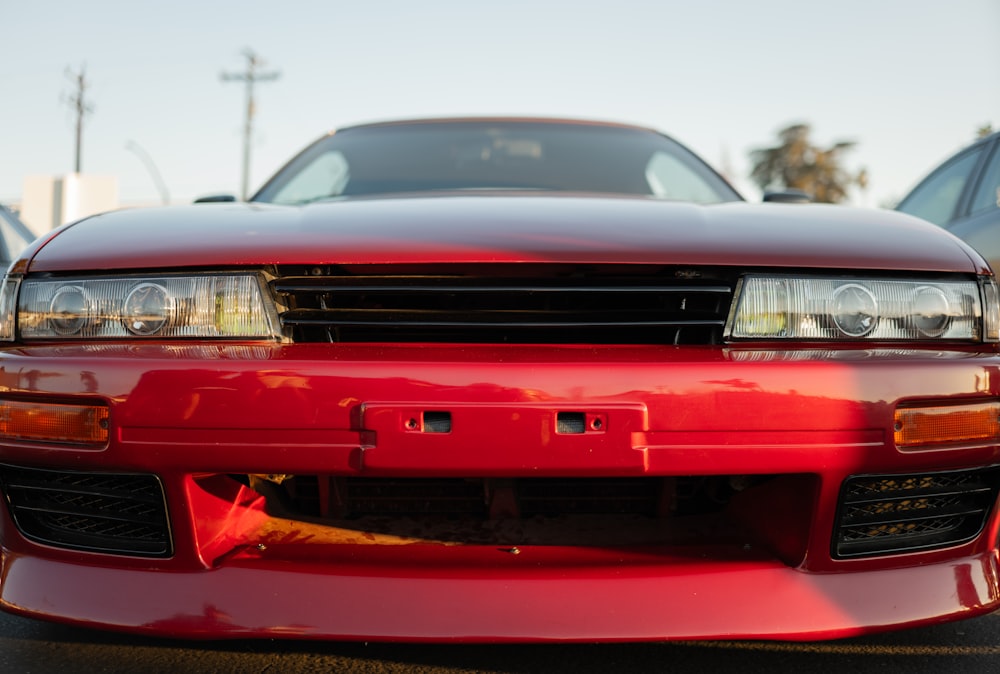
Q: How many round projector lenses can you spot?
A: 4